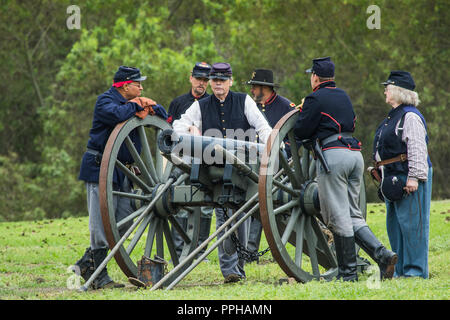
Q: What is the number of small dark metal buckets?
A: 1